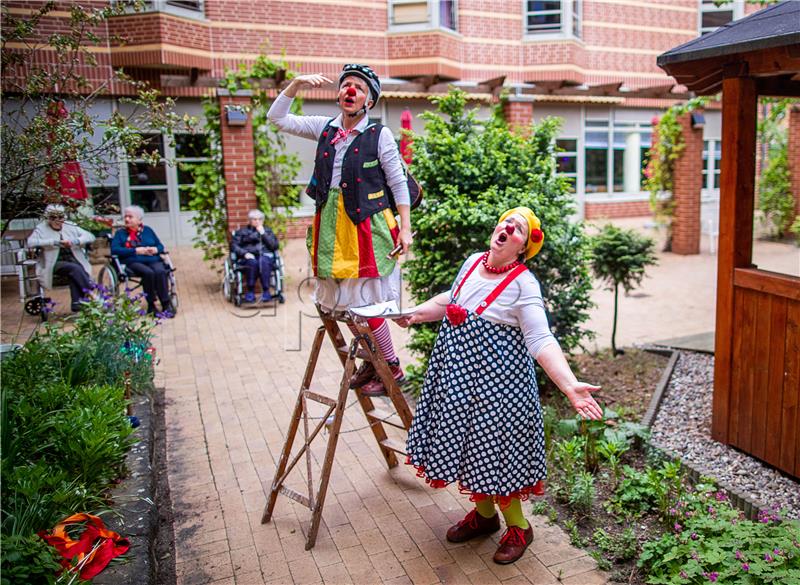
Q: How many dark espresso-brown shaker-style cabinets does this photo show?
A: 0